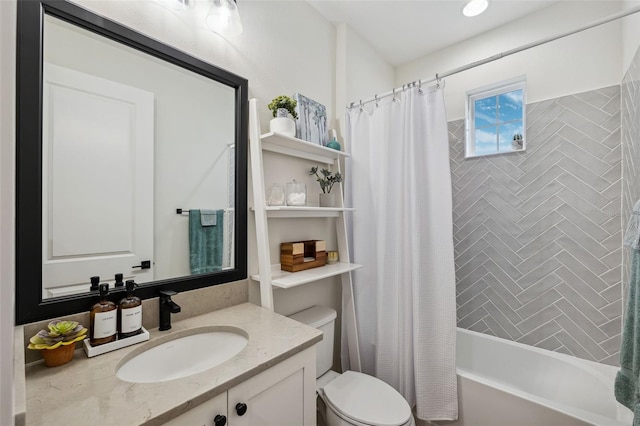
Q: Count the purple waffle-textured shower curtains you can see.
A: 0